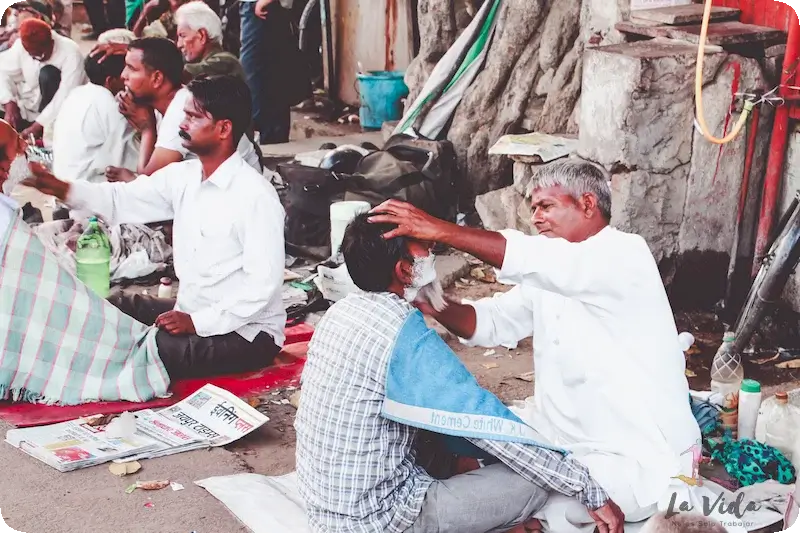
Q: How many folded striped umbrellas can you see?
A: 1